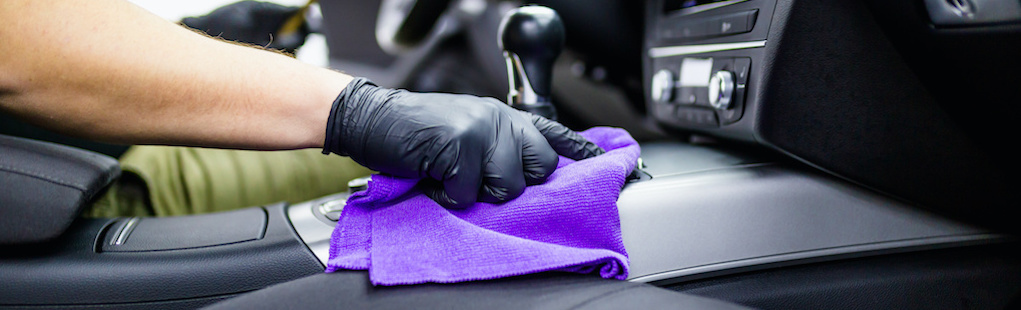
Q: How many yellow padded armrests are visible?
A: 0